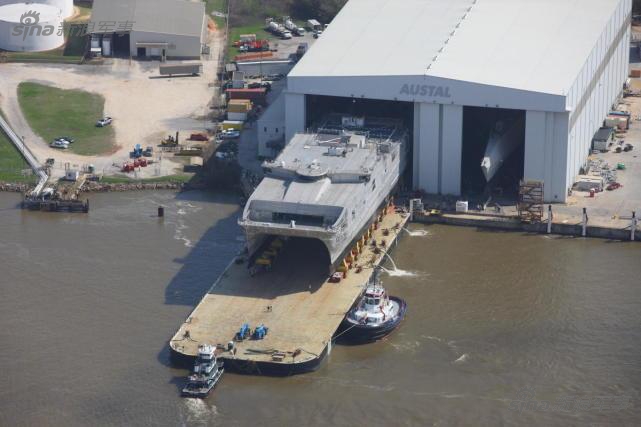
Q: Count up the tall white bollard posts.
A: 3